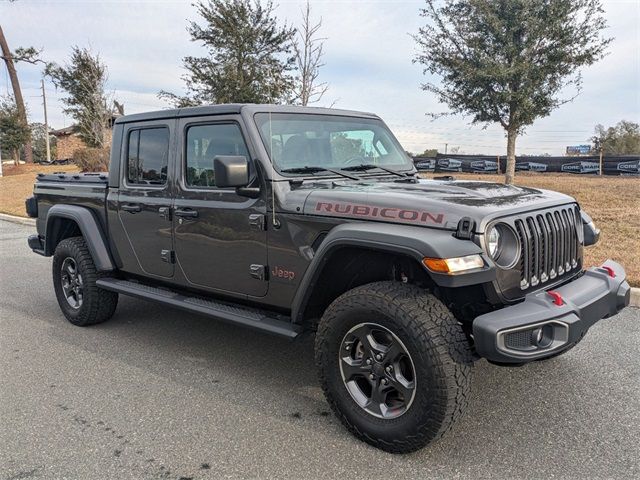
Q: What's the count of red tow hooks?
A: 2